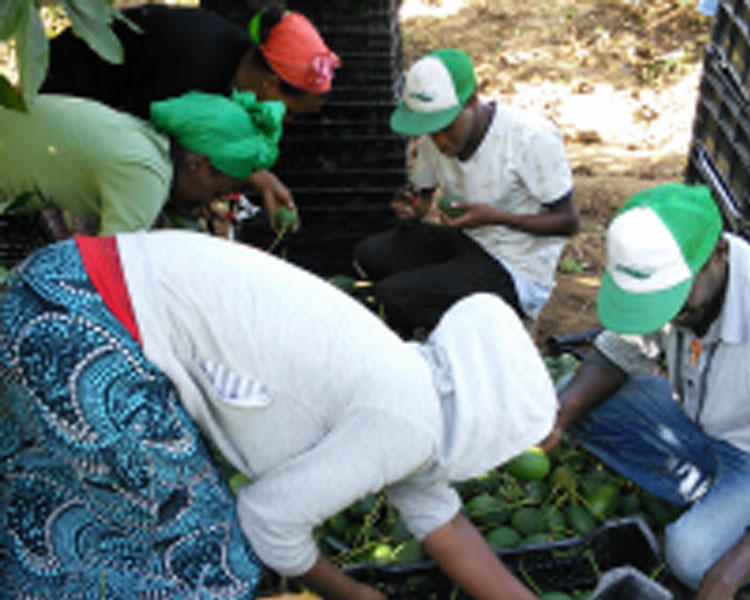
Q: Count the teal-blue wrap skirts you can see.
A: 1